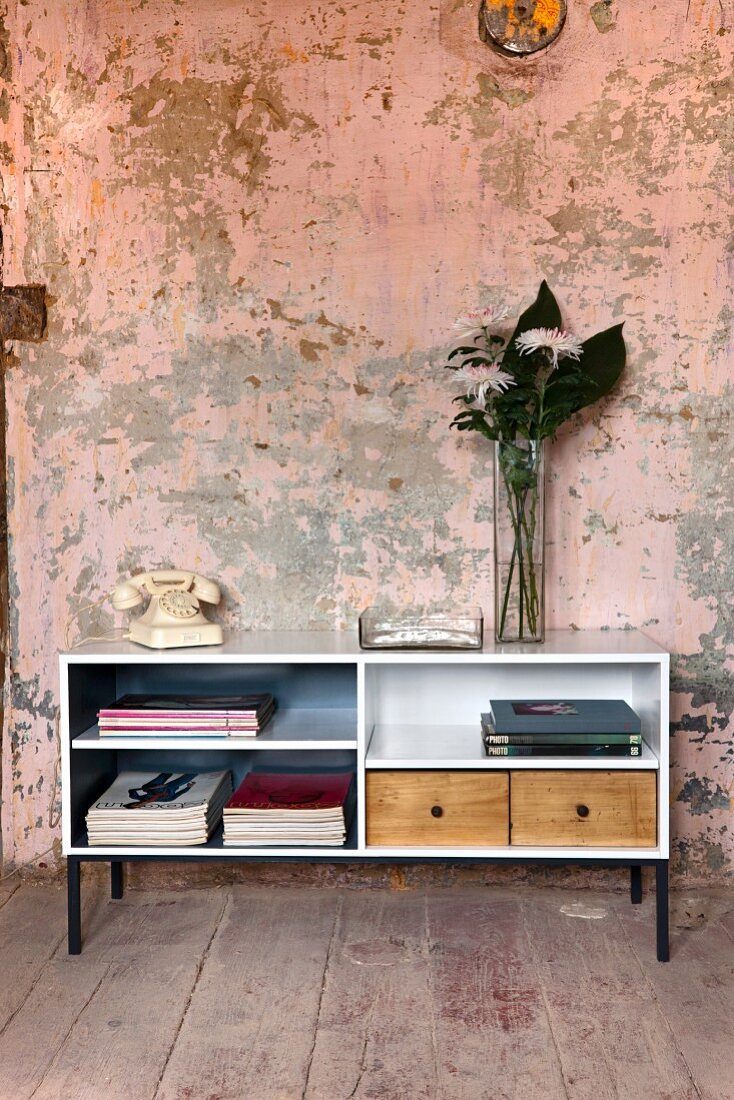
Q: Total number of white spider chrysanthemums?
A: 3